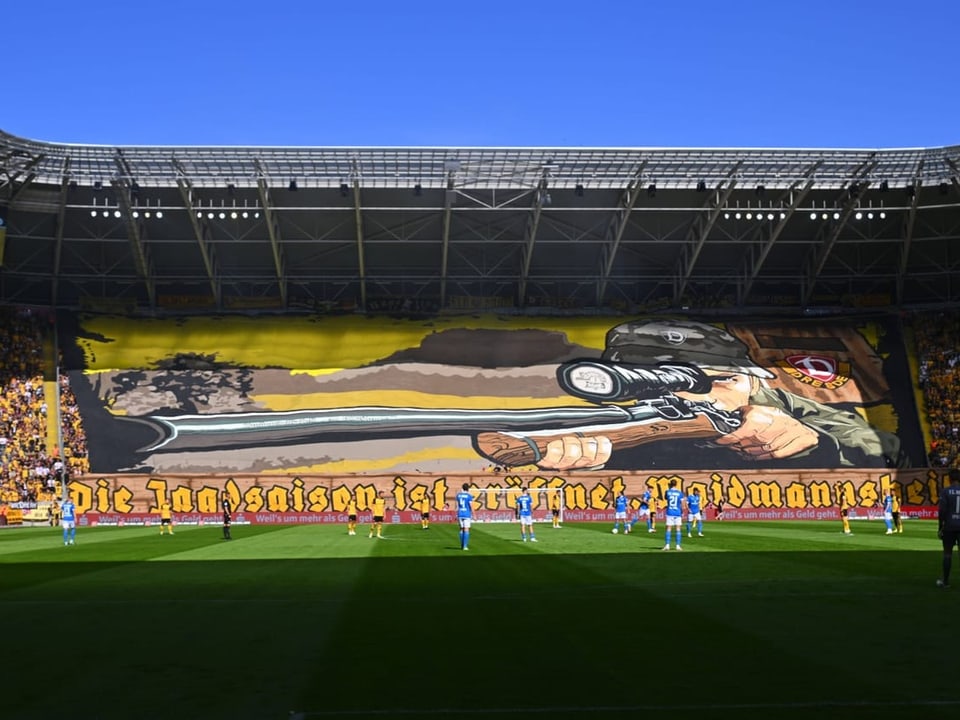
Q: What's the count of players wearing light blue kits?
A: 8